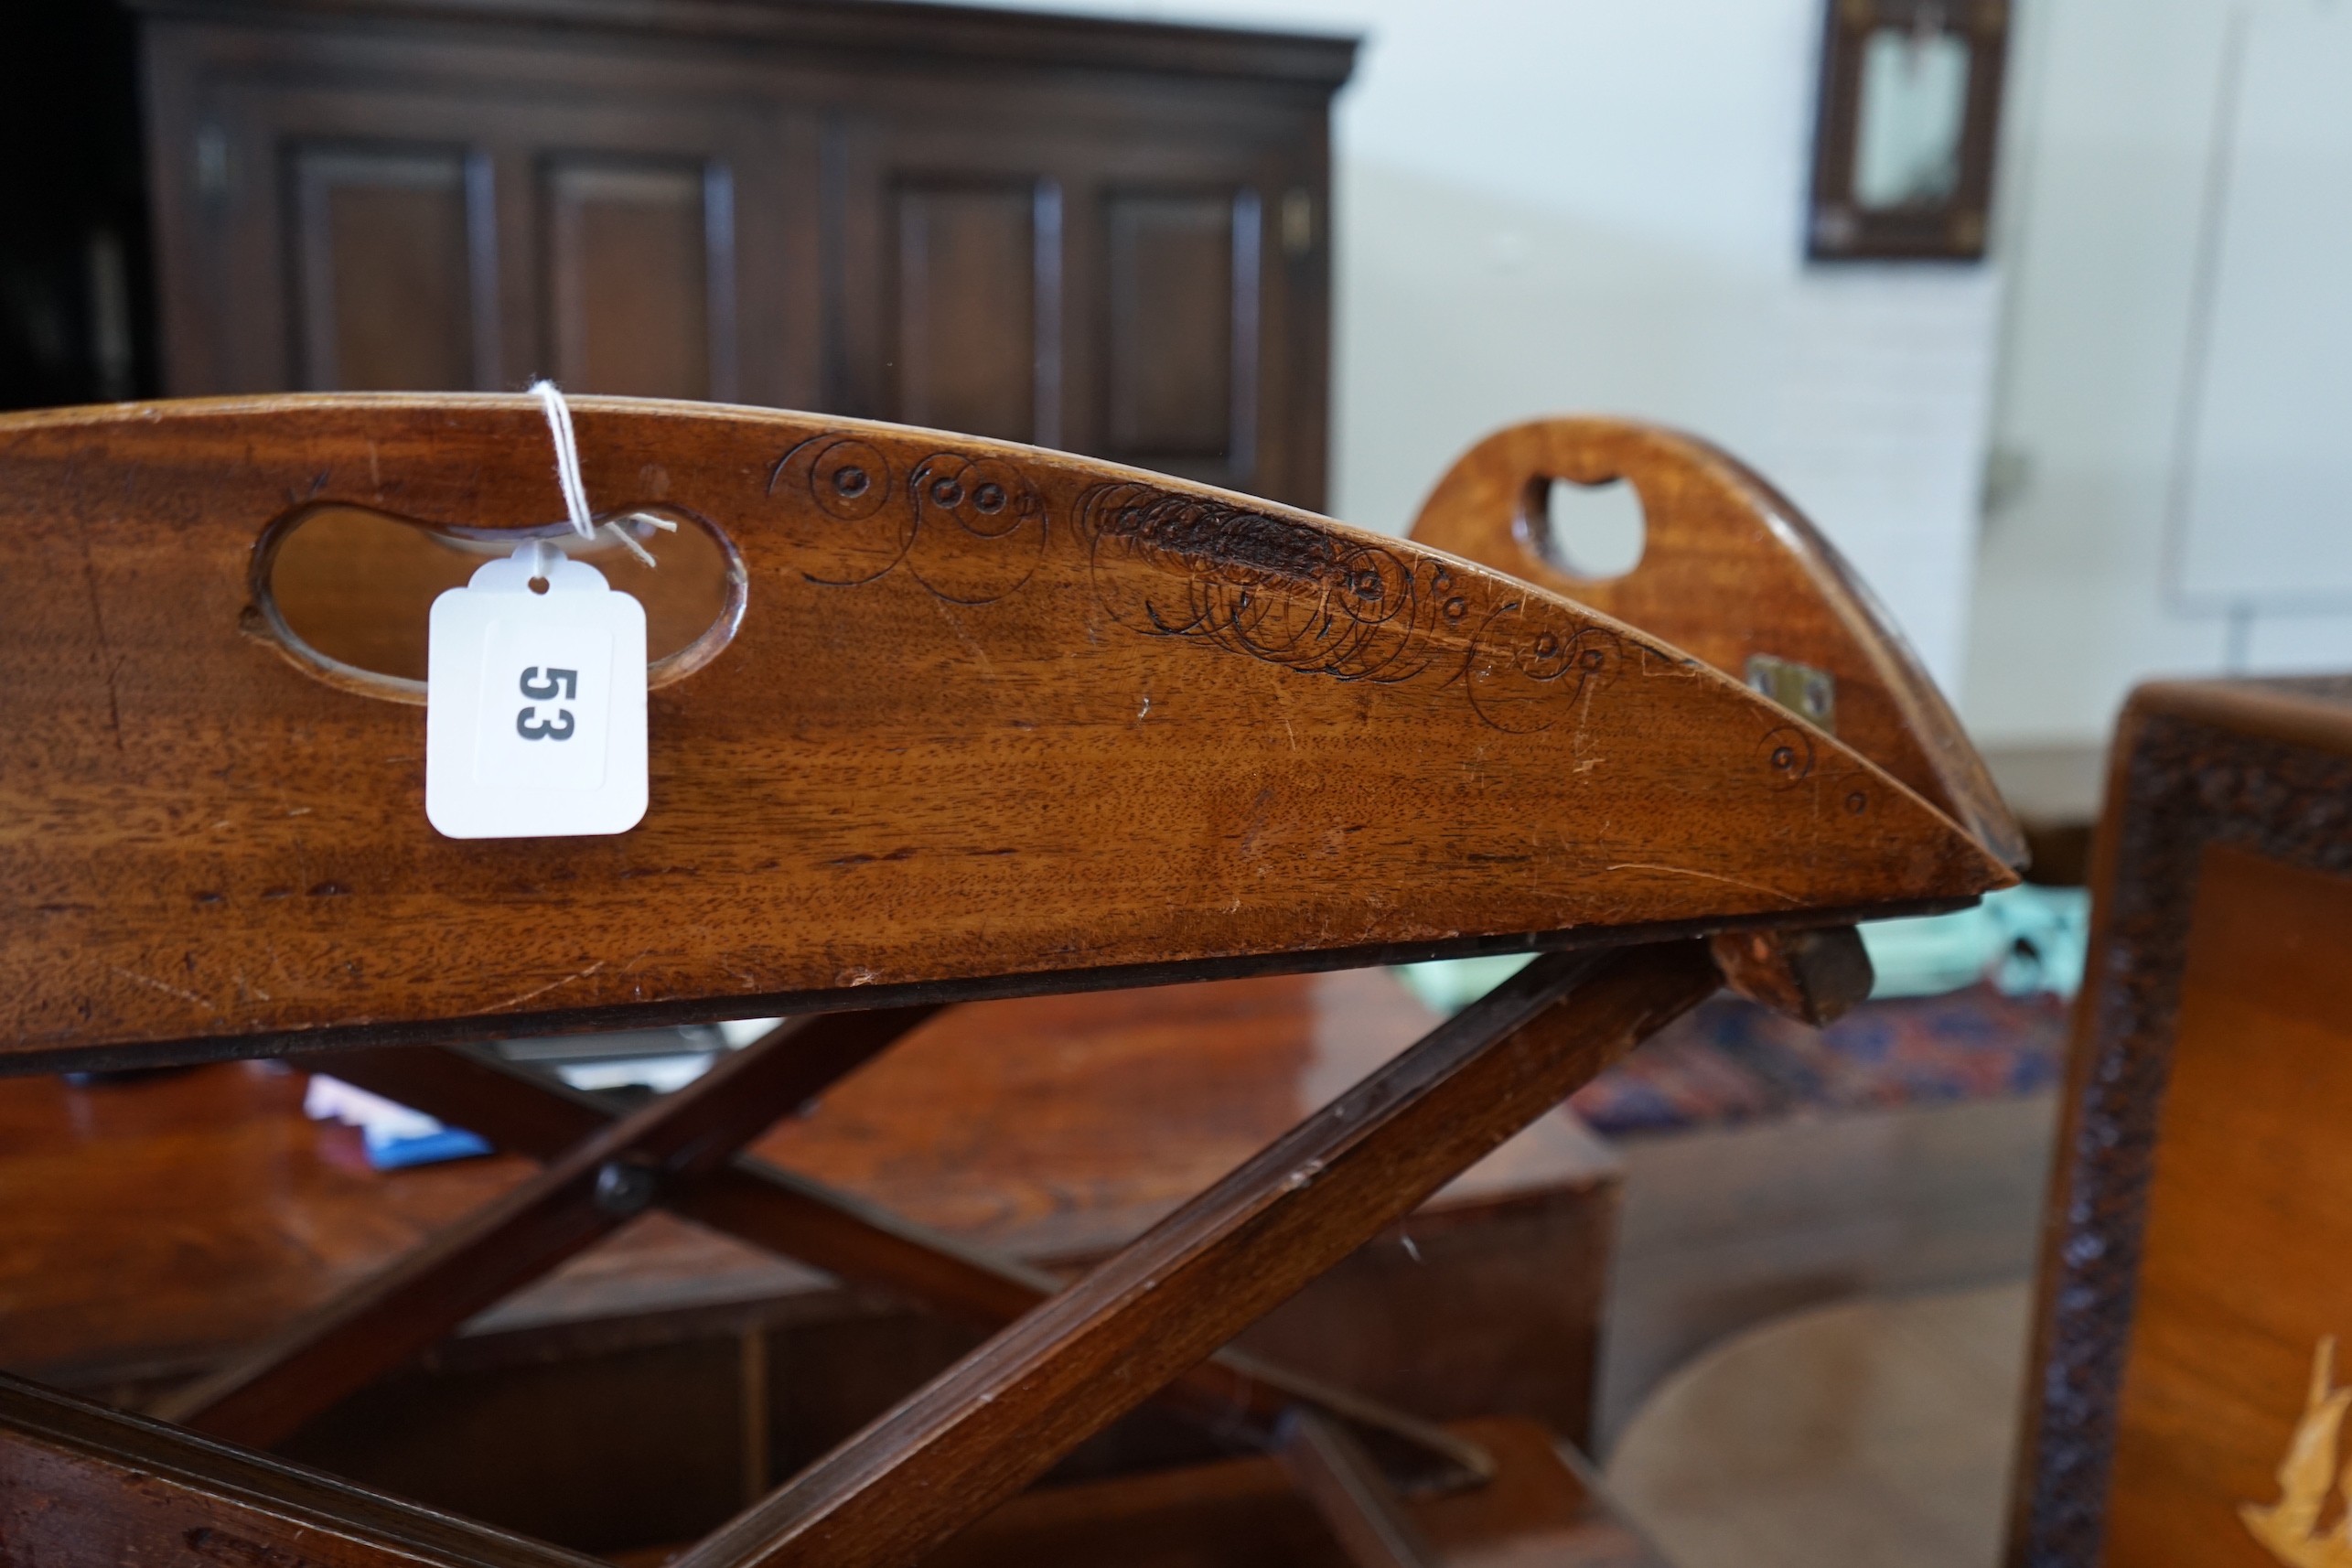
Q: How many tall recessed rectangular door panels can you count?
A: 4